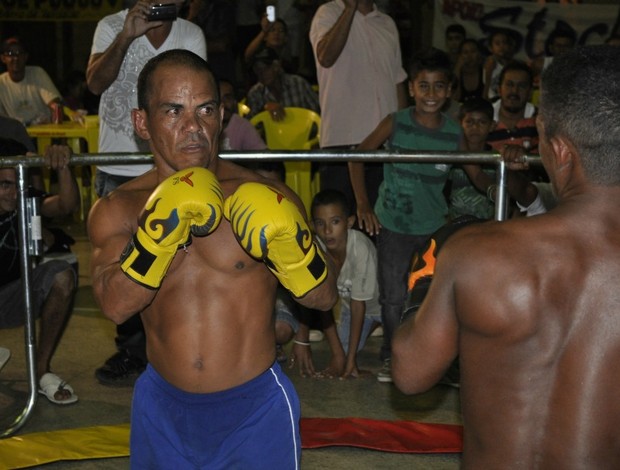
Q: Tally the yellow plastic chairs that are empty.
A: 1